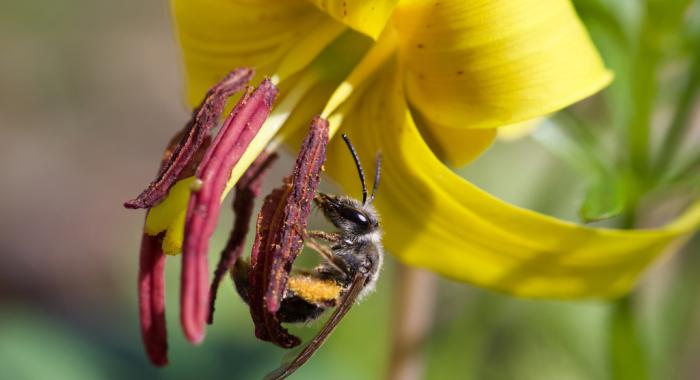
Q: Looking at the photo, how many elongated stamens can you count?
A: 6